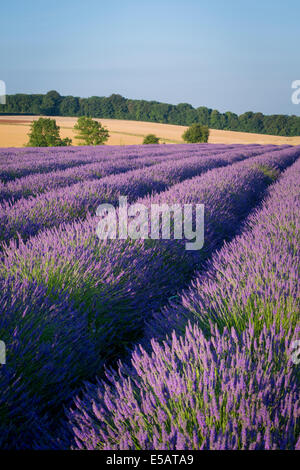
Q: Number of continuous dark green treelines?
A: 1